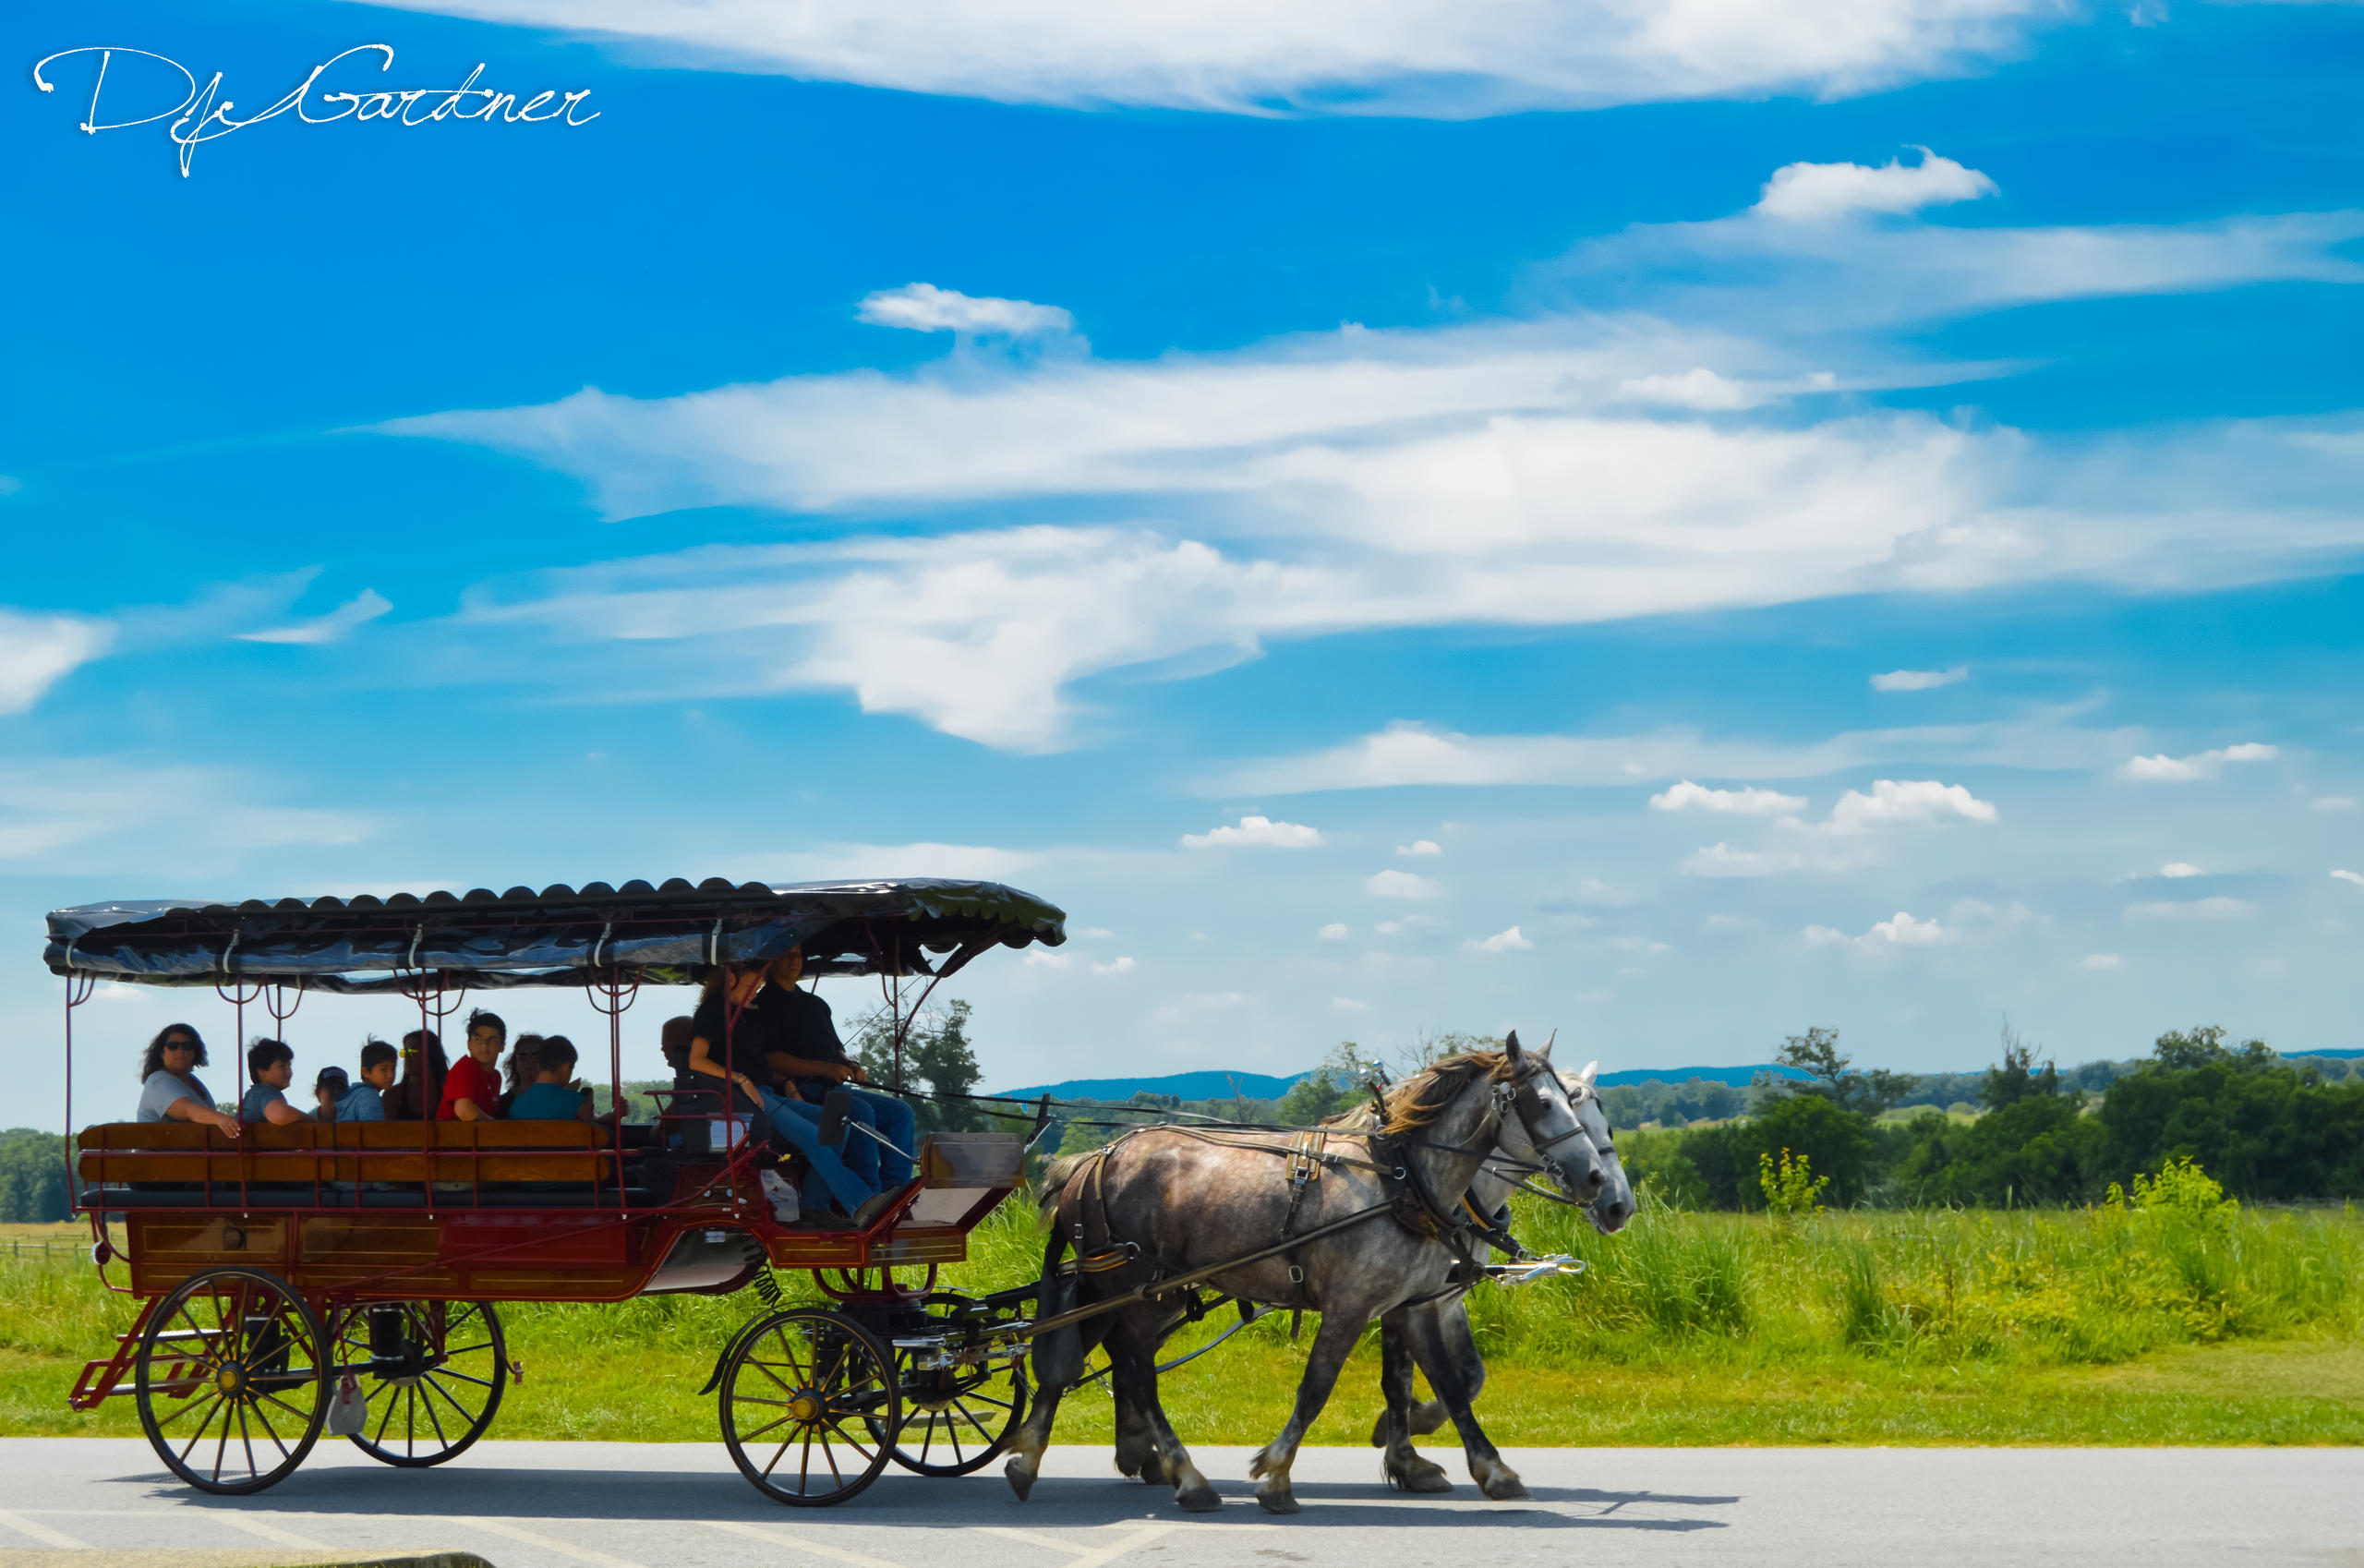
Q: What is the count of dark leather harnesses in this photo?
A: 2